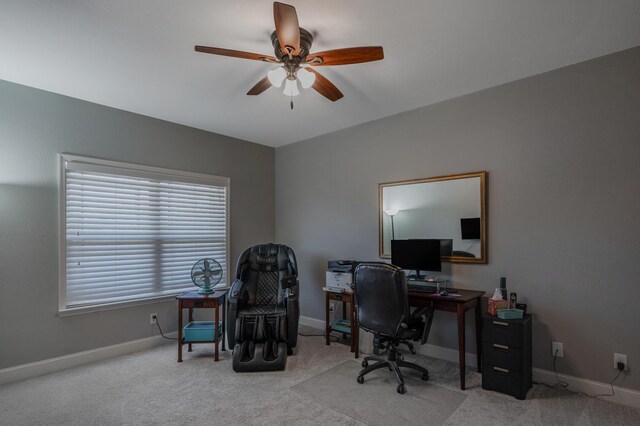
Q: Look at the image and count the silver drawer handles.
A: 3